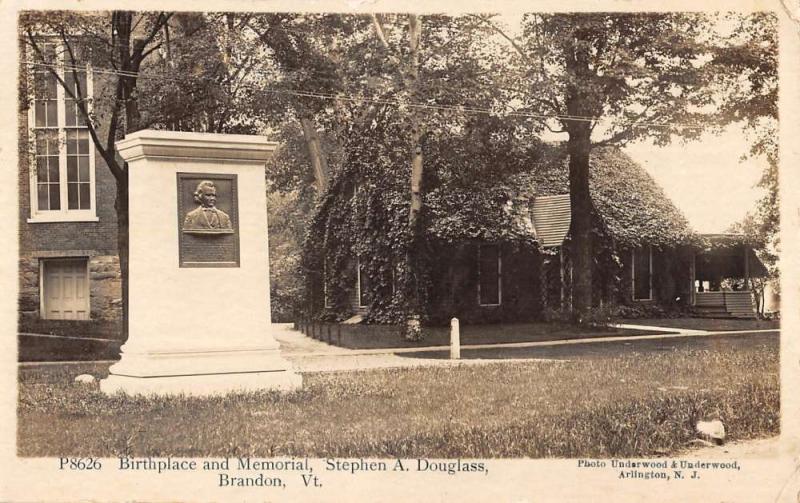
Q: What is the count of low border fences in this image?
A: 1